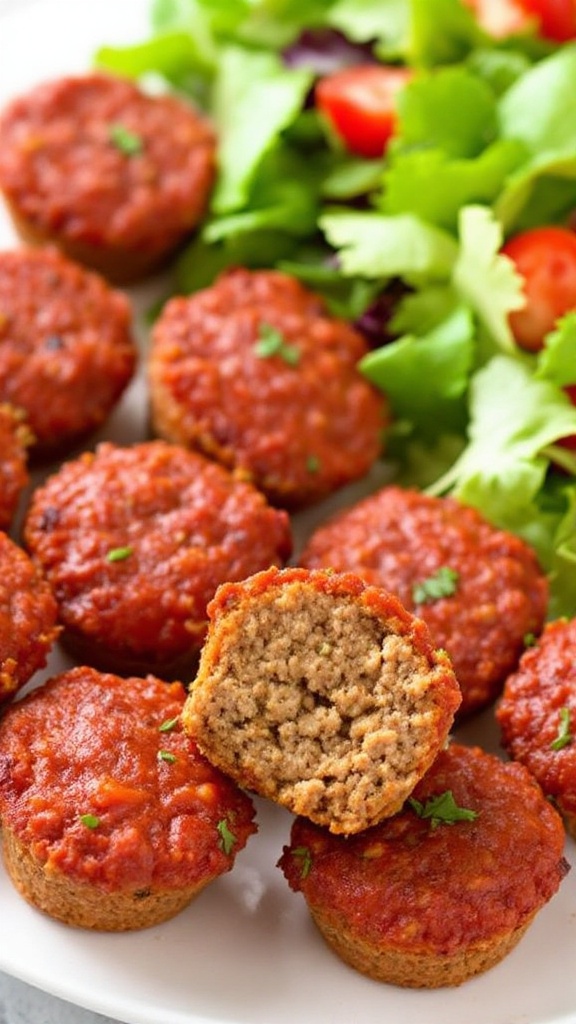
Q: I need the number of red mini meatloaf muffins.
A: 11